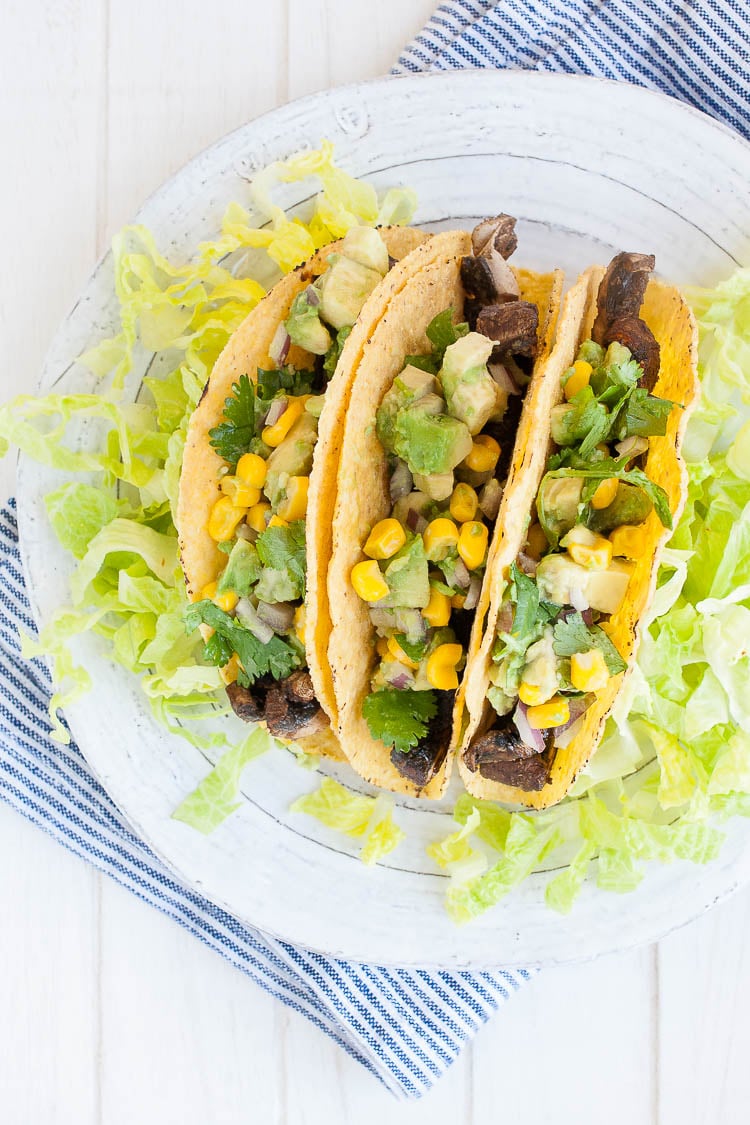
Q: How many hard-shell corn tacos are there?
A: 3